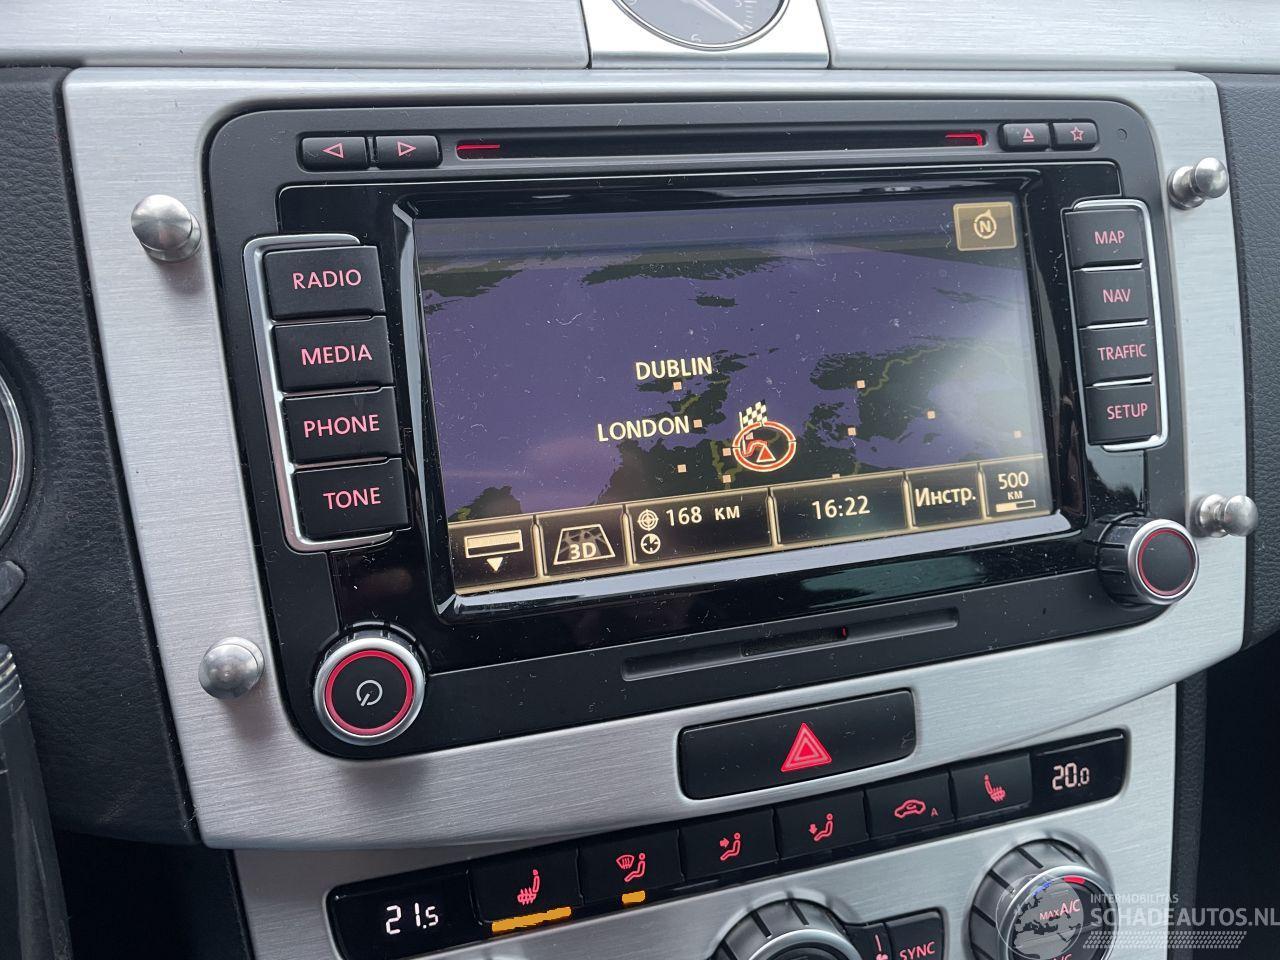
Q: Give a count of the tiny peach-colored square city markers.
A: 10